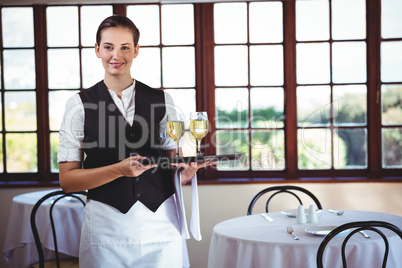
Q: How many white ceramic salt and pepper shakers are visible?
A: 2